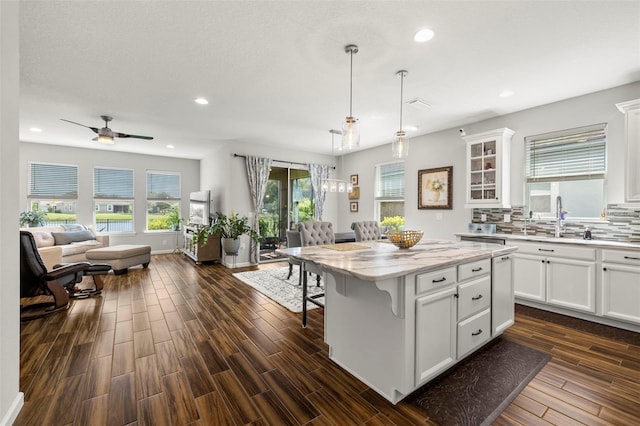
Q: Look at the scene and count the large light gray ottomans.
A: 1